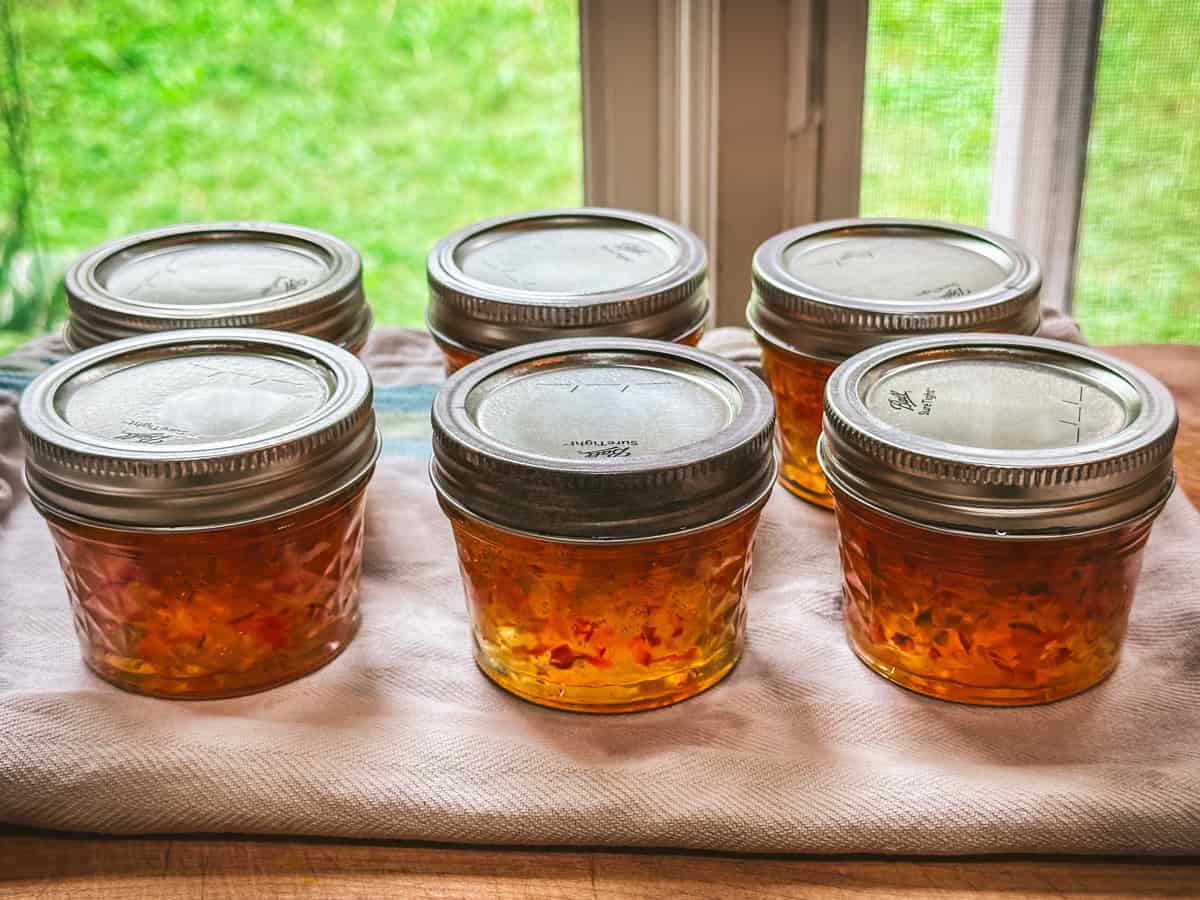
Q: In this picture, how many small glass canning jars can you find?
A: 6